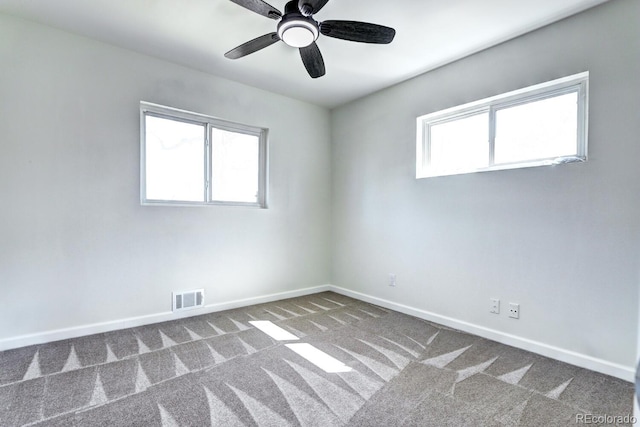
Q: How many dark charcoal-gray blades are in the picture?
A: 5